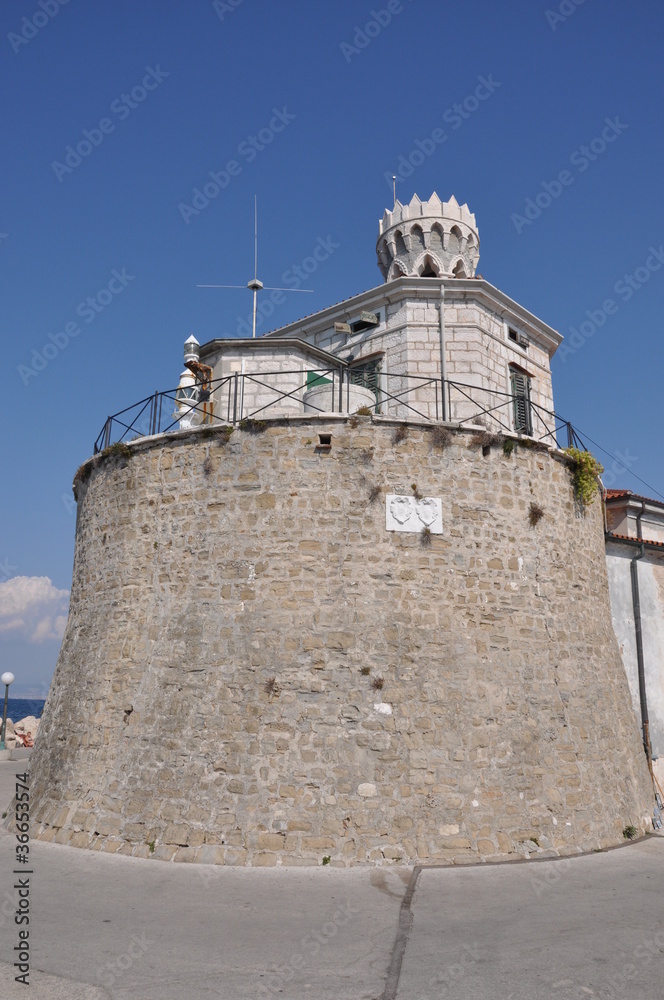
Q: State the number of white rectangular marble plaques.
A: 1